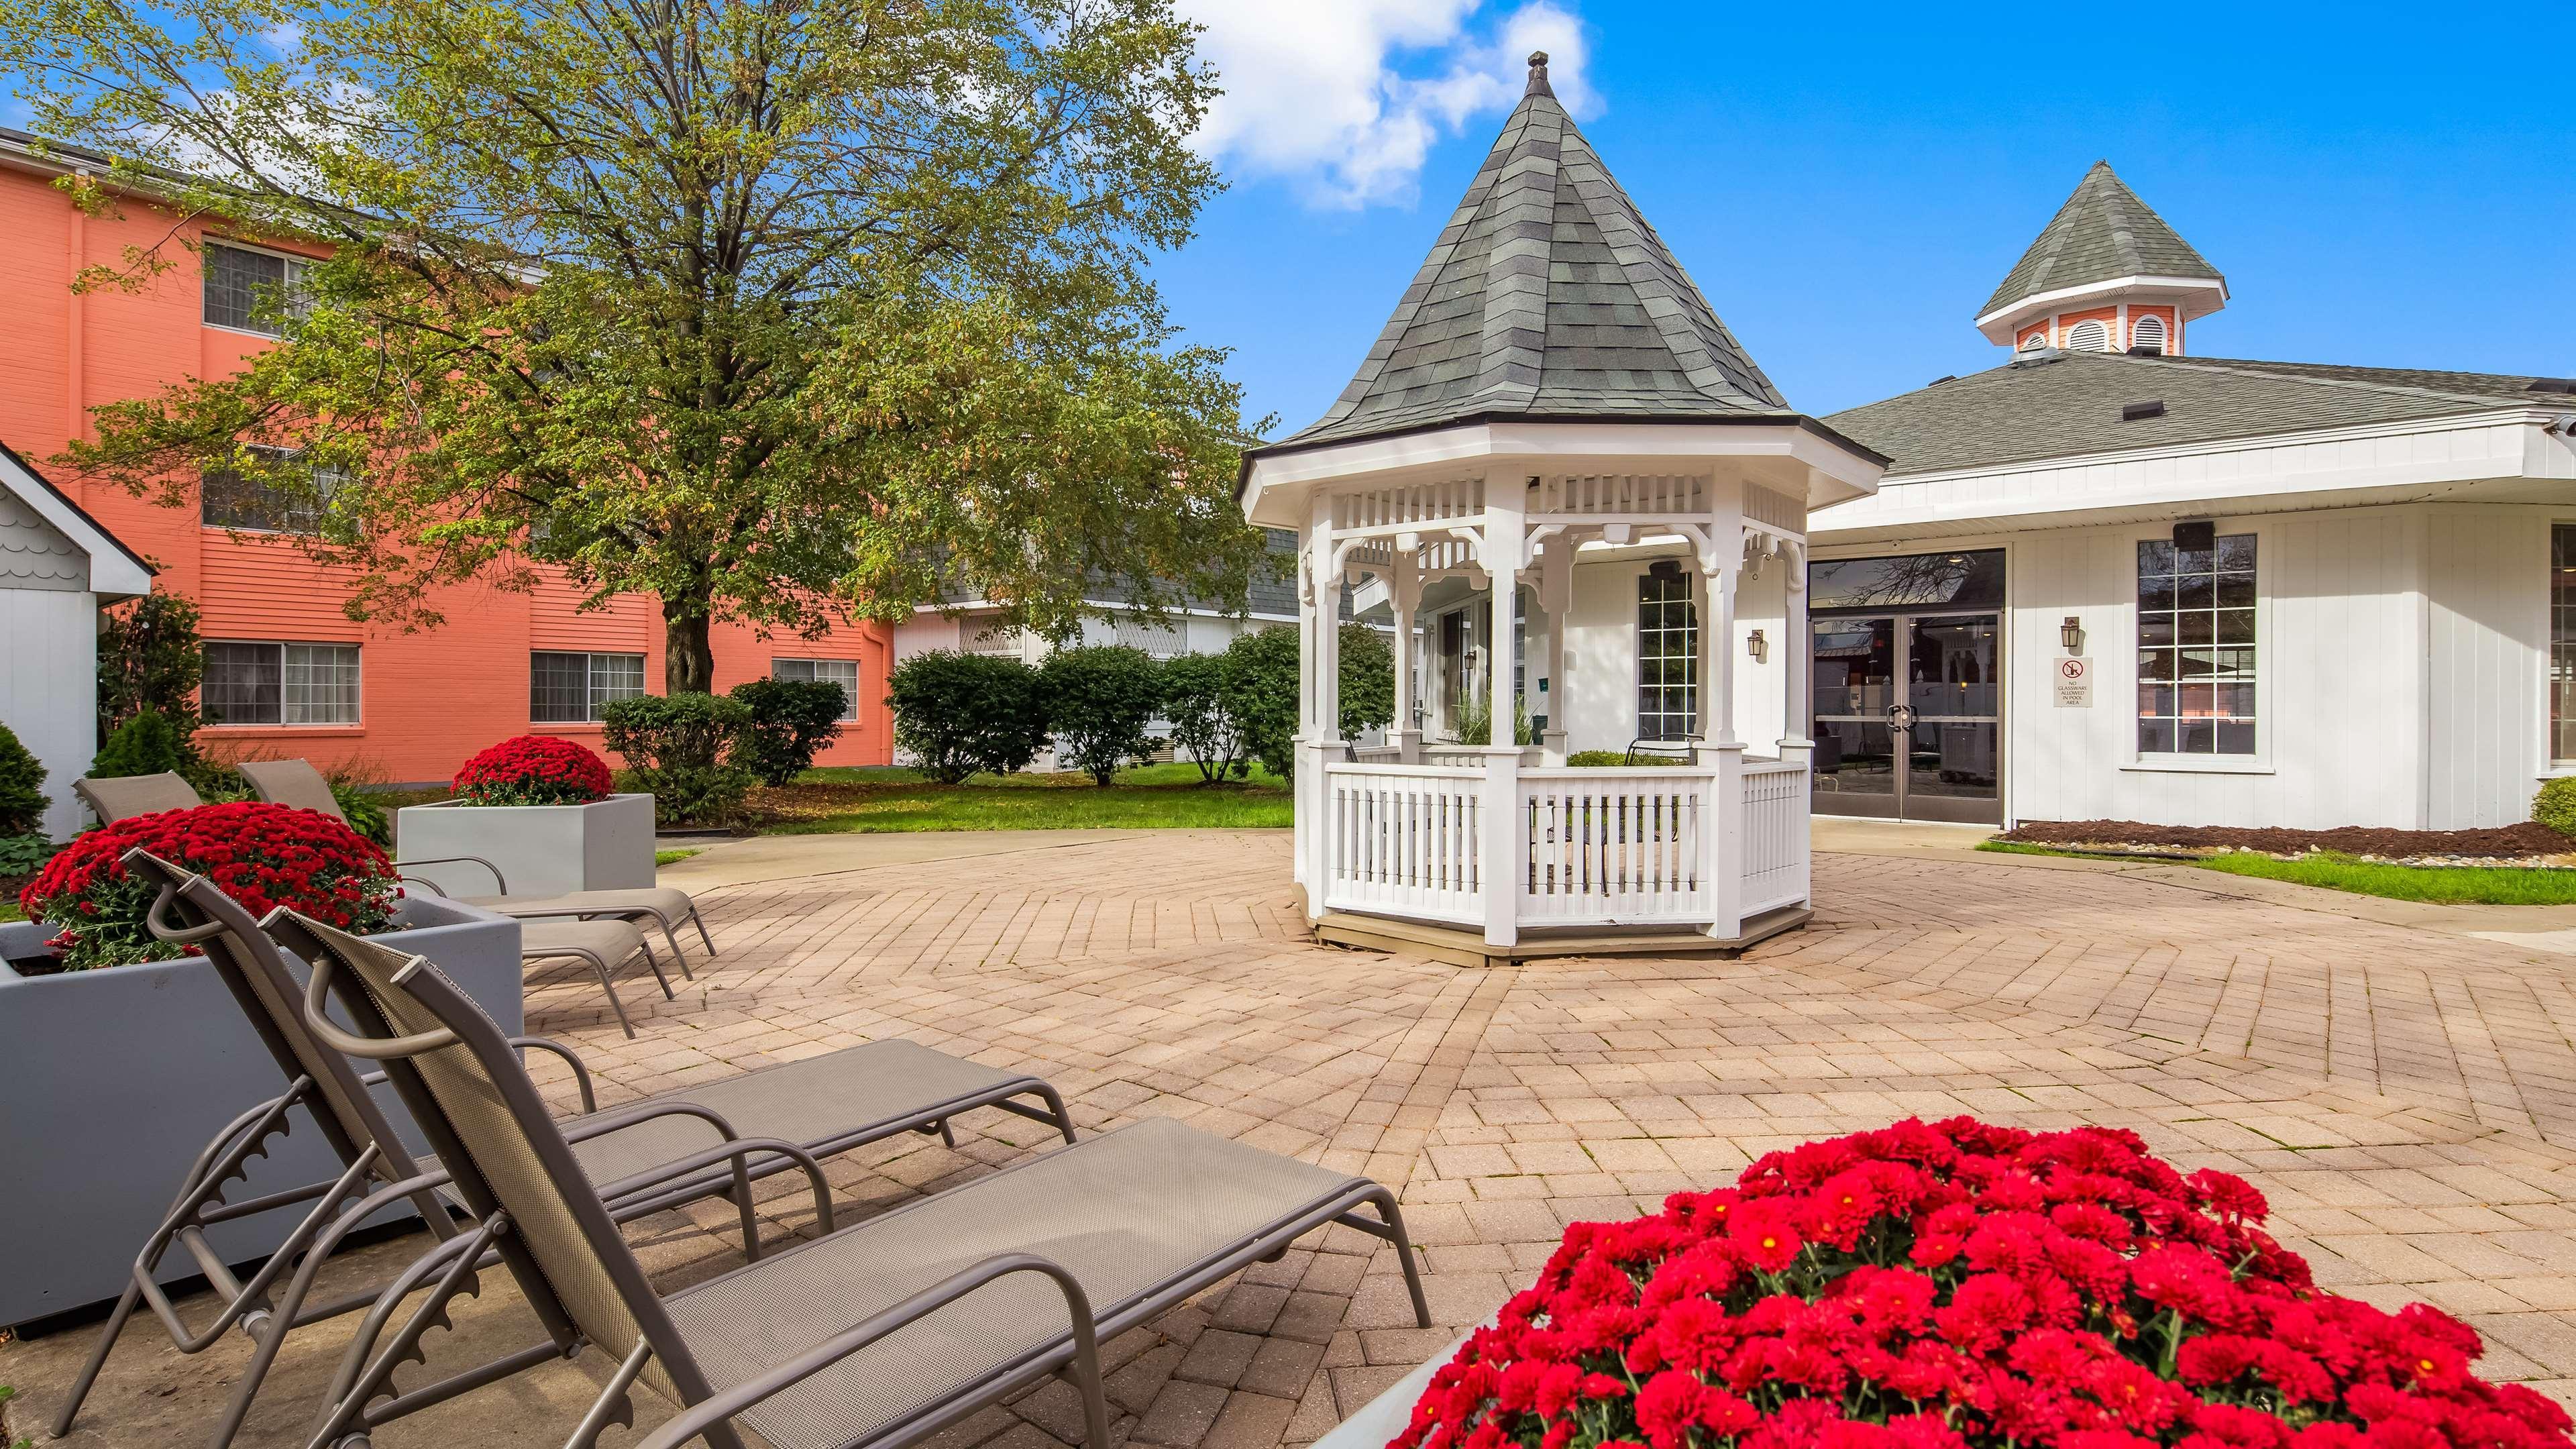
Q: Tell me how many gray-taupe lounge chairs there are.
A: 4